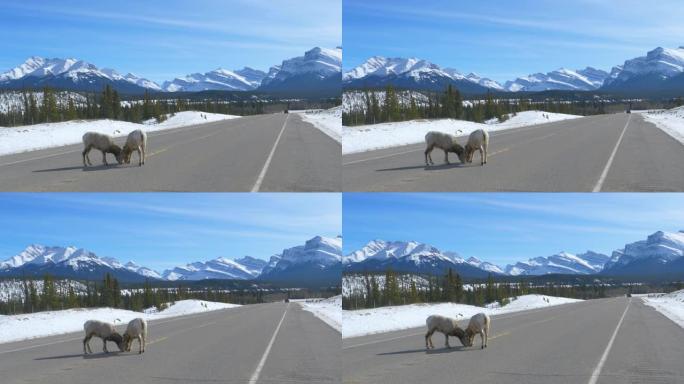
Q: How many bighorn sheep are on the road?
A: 2